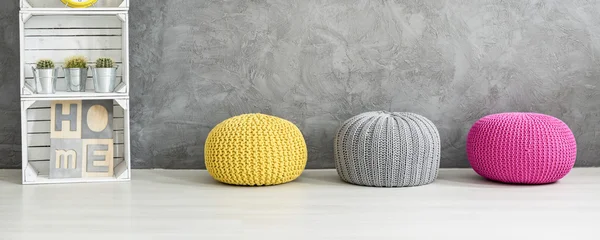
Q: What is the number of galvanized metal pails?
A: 3